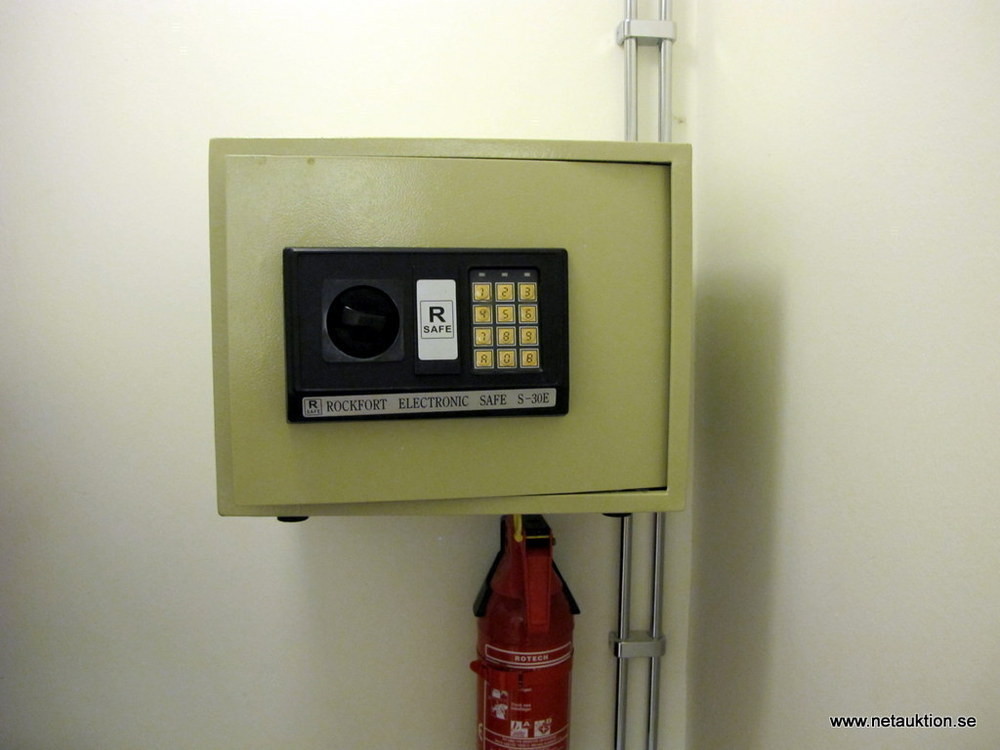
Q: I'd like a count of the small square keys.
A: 12